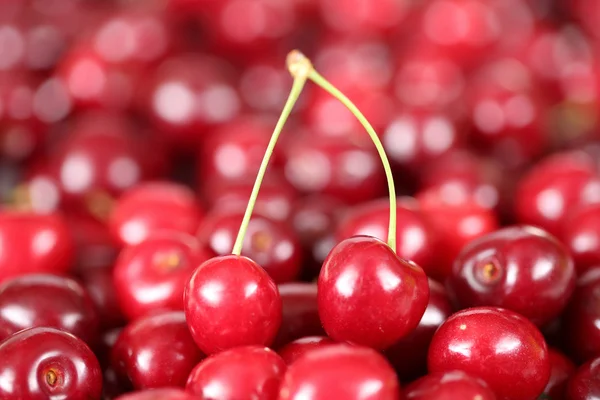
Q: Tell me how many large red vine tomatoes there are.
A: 0